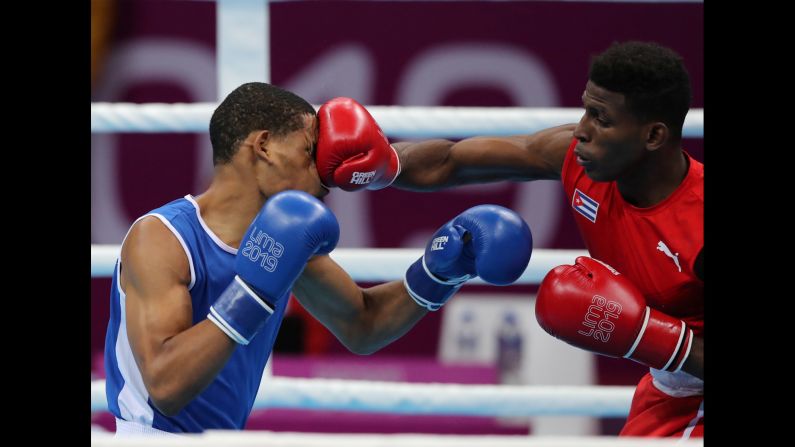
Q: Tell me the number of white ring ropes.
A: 4